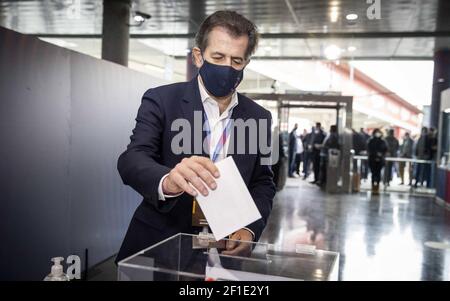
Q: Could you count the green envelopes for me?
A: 0